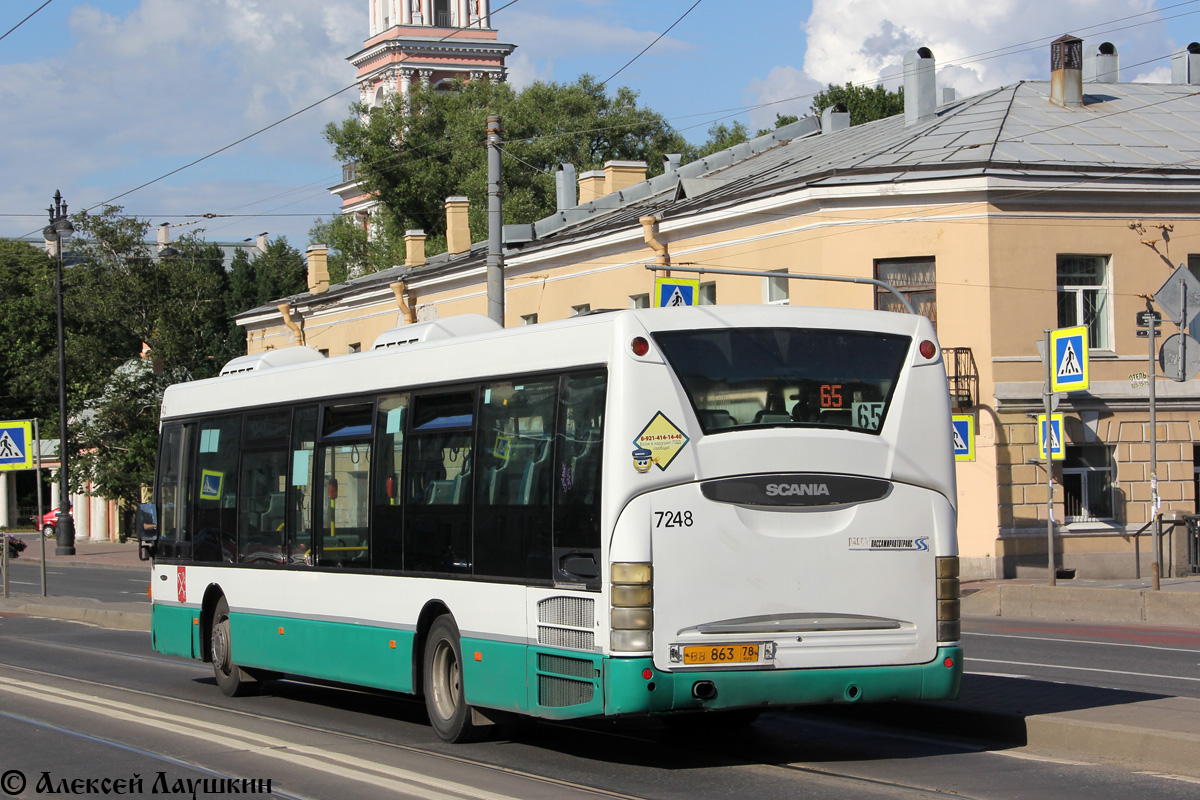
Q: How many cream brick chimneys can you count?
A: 5